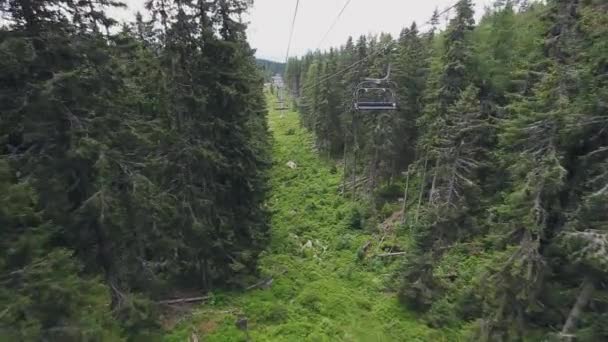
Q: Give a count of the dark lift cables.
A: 3